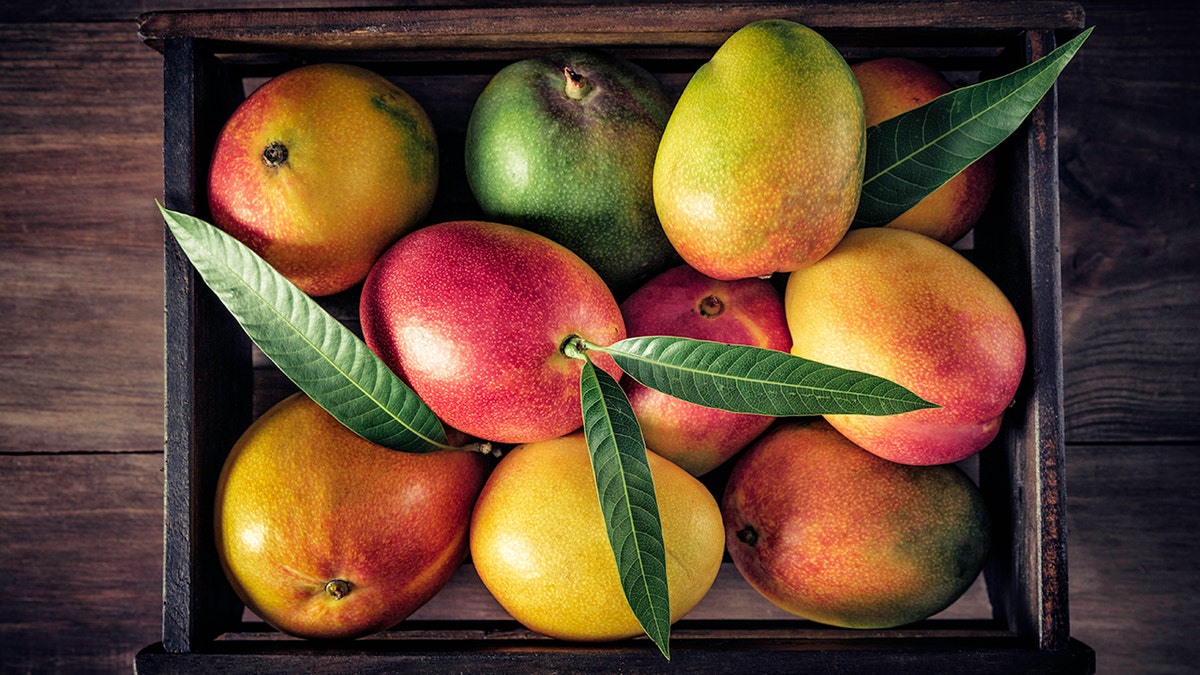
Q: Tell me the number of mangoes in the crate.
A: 10